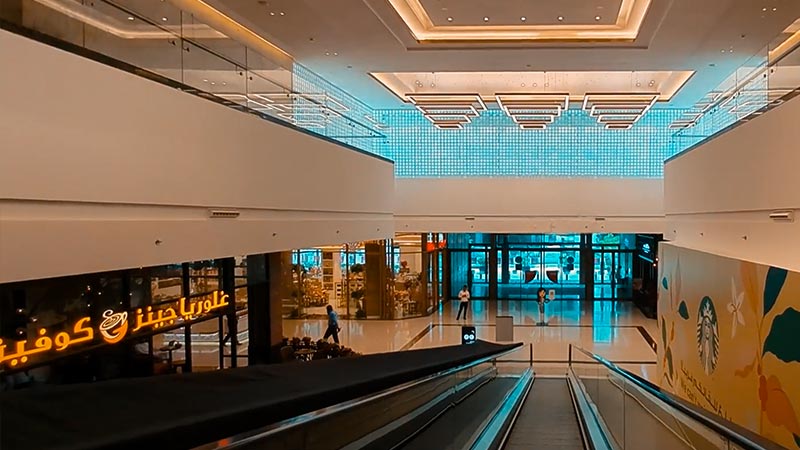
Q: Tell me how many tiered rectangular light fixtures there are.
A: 3